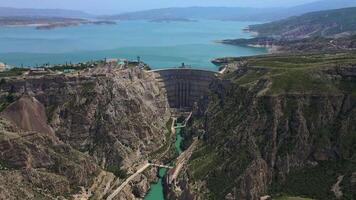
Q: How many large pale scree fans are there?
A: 1